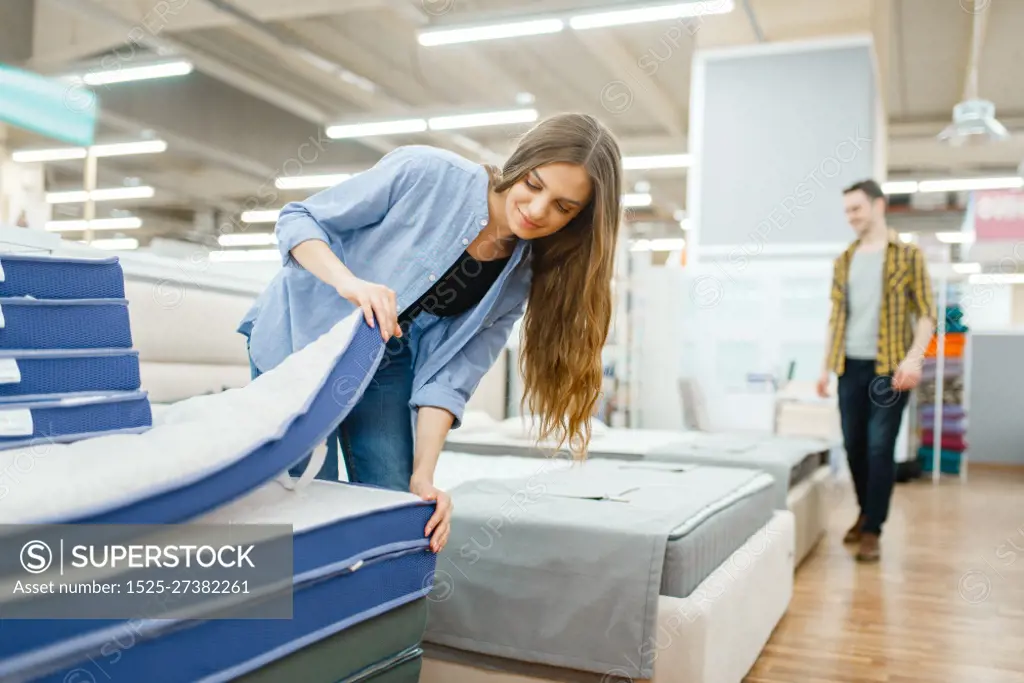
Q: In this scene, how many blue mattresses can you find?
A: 7